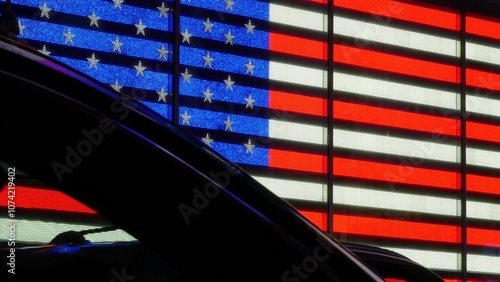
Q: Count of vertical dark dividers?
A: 3